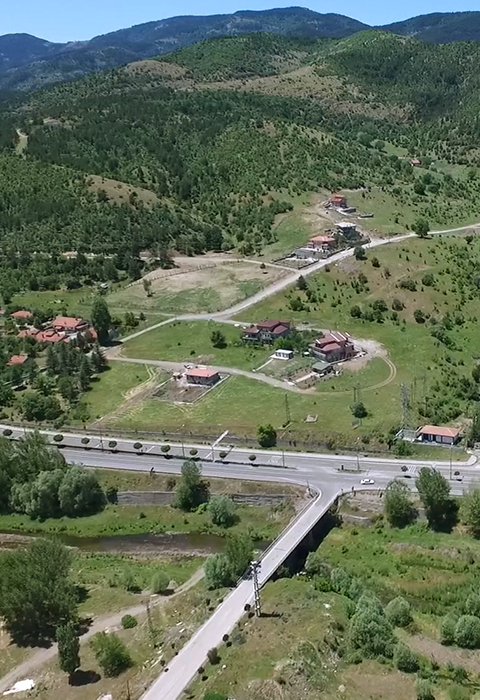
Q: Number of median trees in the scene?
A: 11